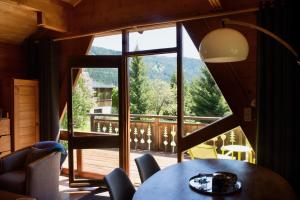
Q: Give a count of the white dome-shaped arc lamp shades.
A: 1